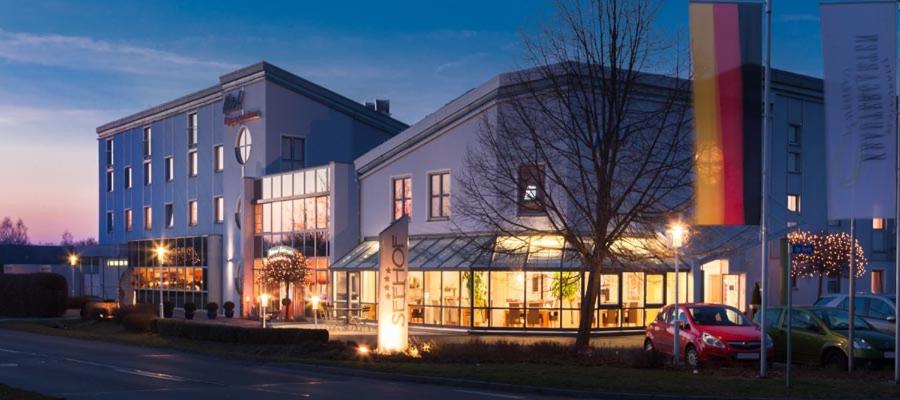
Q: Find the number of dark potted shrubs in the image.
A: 4